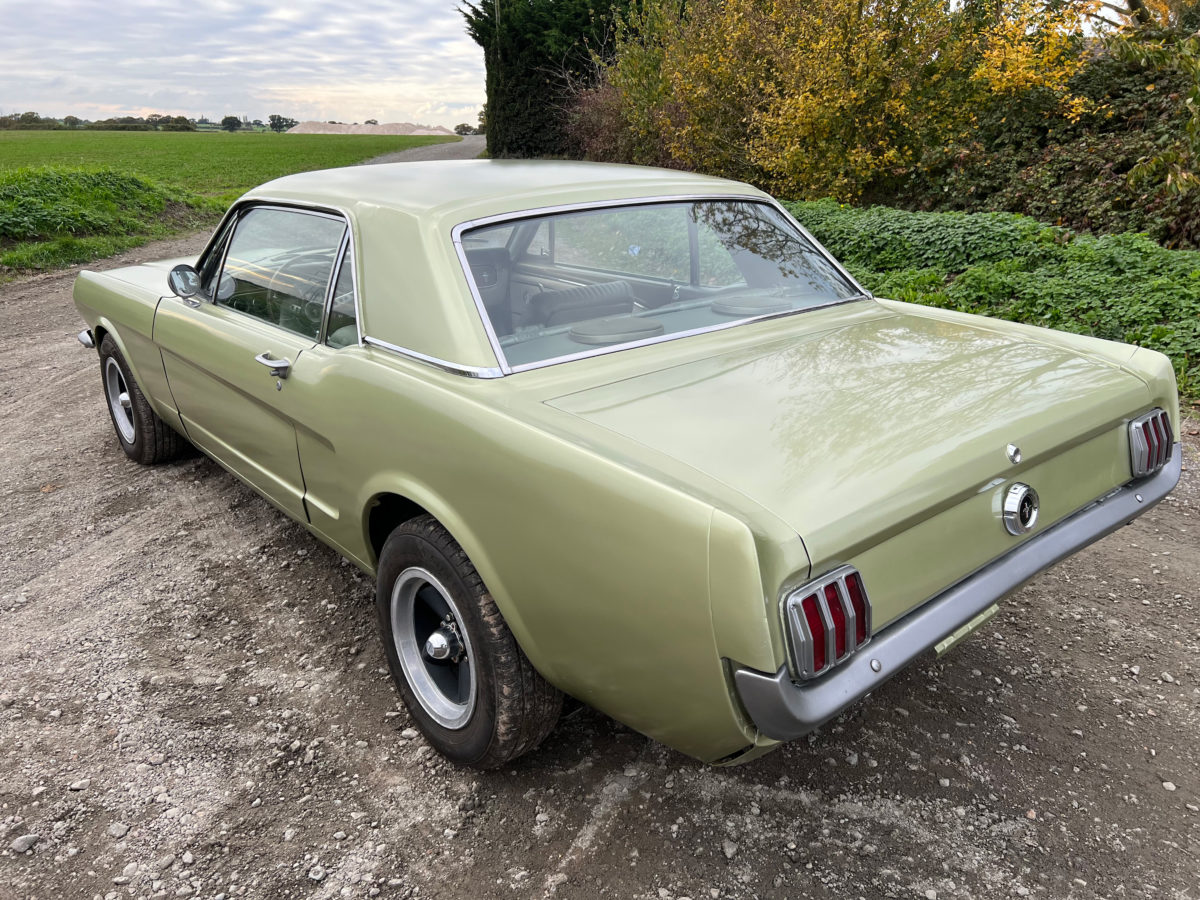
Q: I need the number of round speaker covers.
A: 2